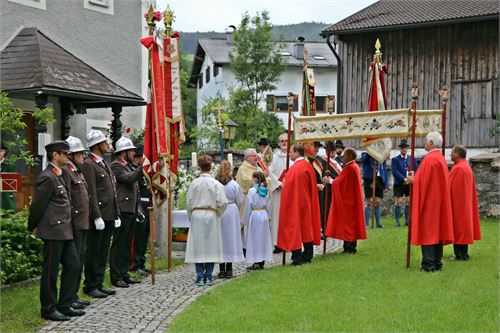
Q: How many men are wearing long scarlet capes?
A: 4